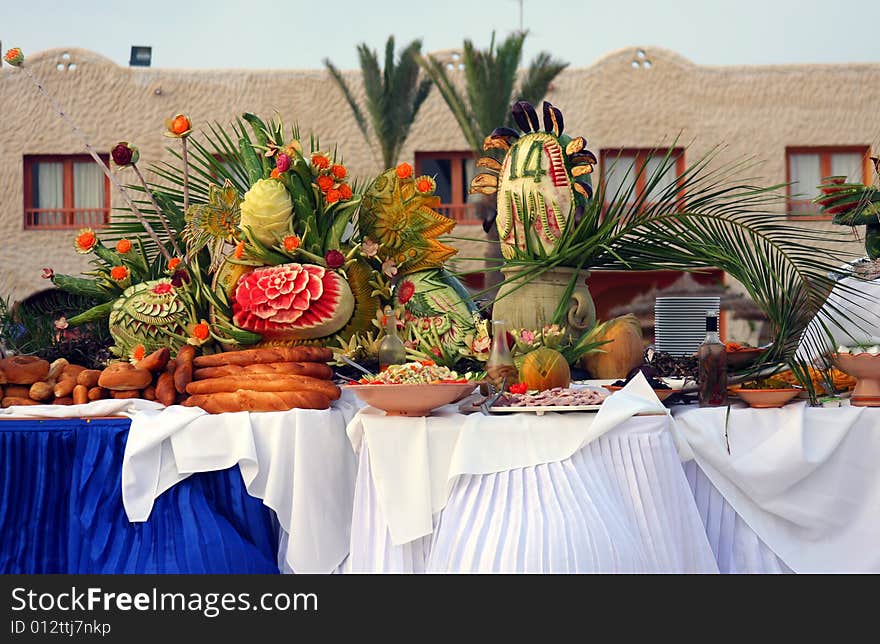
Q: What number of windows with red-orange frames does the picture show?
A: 4